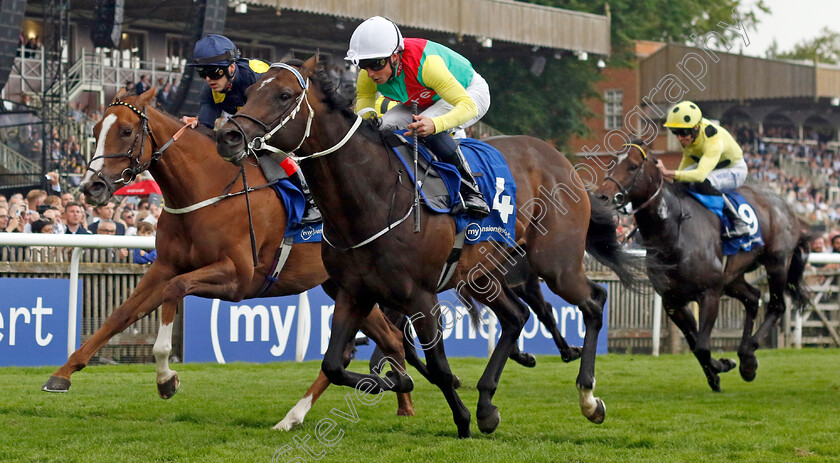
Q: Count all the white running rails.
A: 1